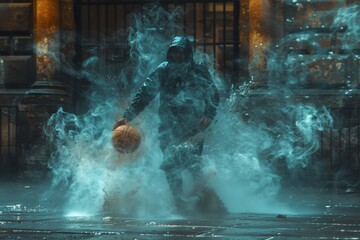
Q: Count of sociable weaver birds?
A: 0